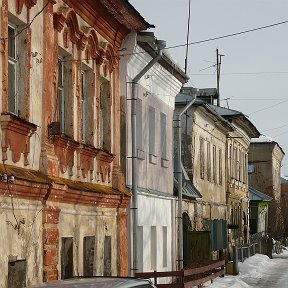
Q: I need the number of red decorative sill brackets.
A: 4